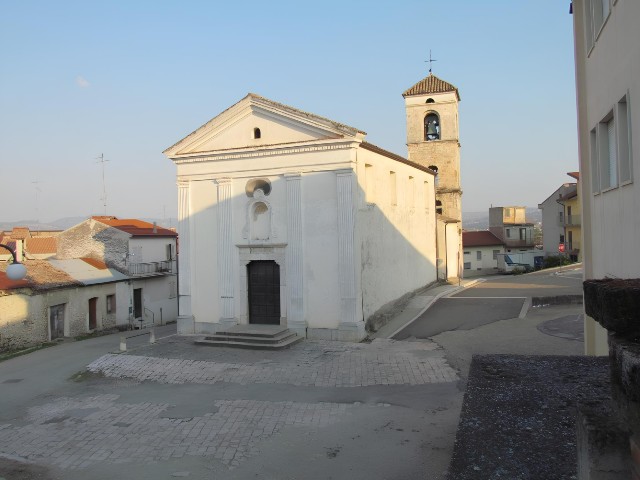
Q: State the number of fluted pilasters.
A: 4